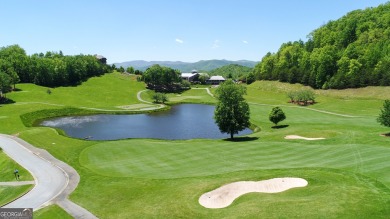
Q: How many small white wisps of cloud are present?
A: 3